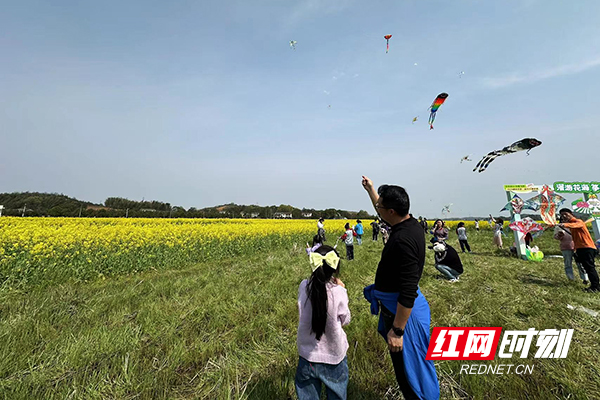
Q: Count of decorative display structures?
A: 1